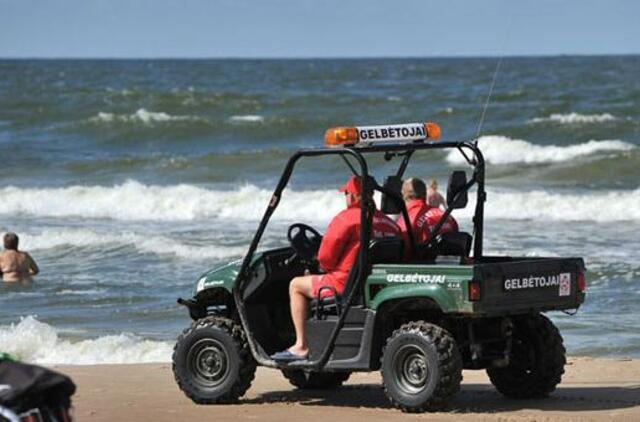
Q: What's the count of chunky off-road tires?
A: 4